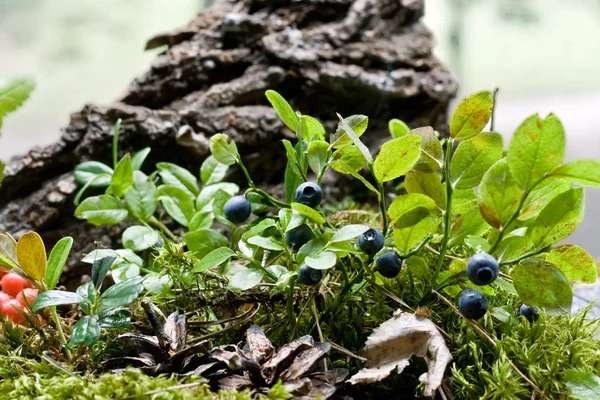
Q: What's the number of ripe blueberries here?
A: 9